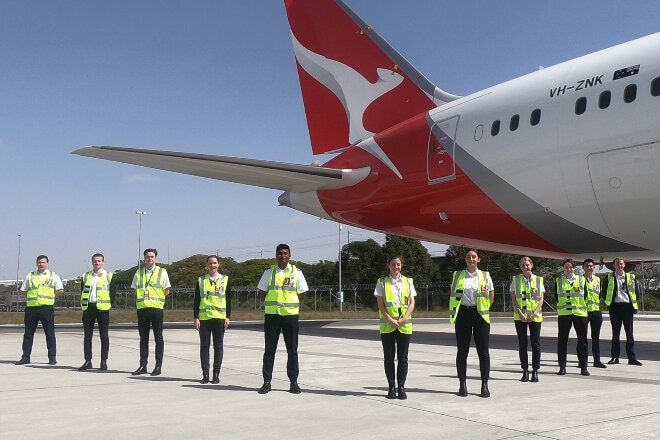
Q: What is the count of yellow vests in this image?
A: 11